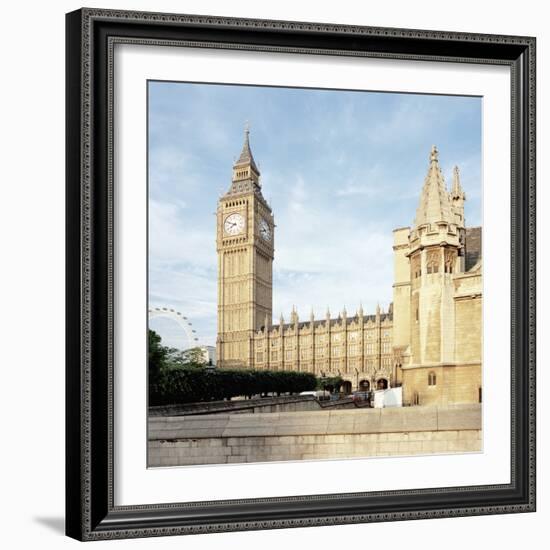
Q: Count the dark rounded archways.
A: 3